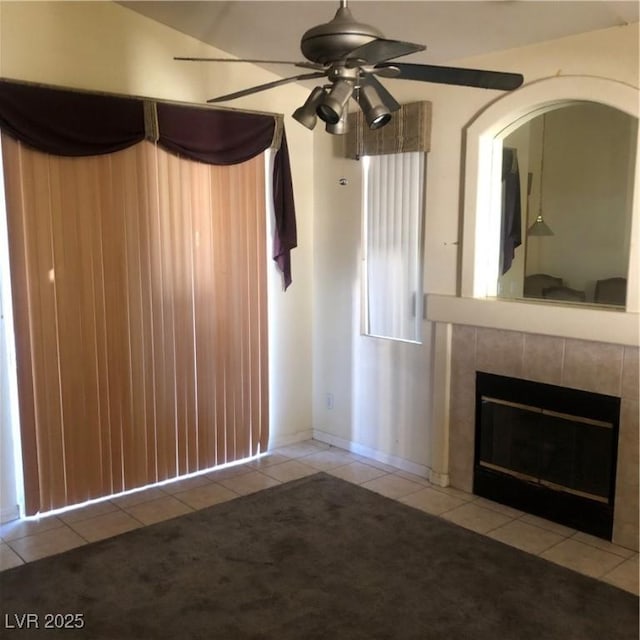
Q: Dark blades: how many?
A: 5